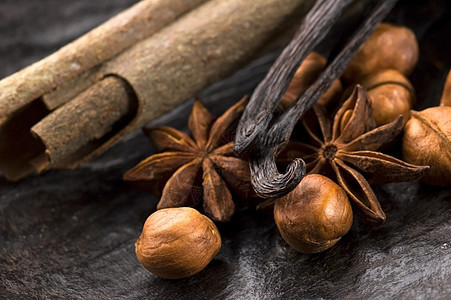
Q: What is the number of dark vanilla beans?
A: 2